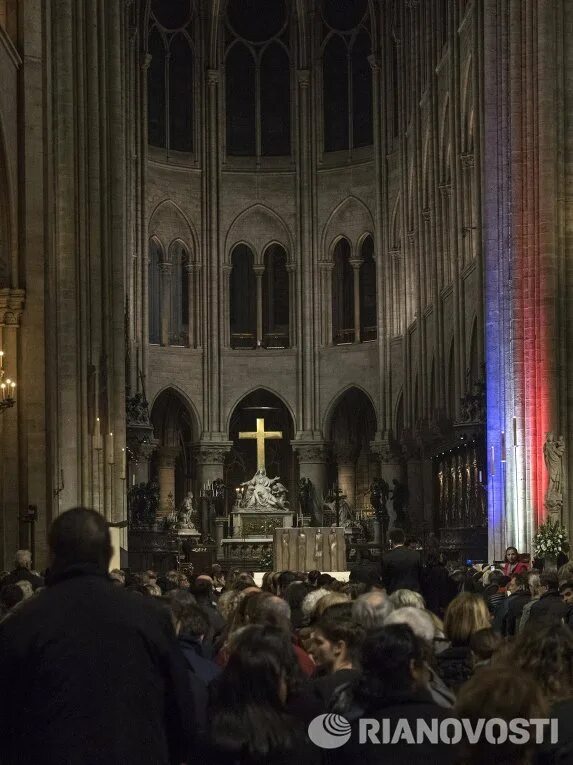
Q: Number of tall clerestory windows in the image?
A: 3